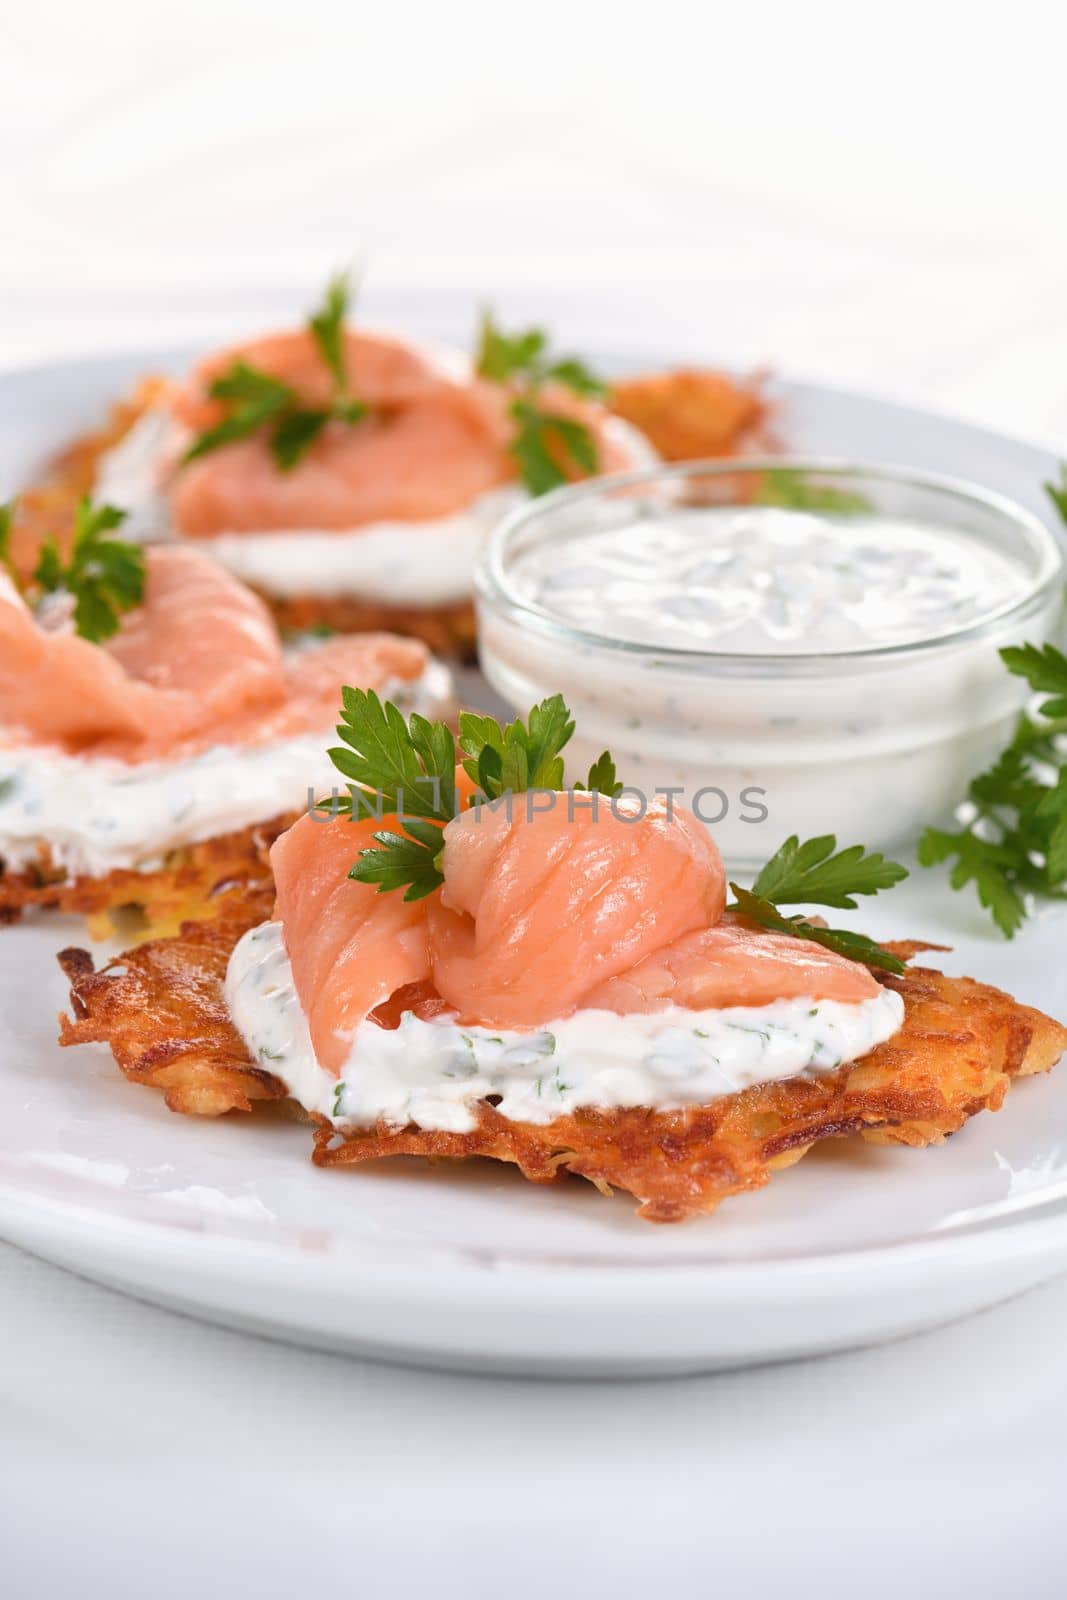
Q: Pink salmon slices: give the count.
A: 3